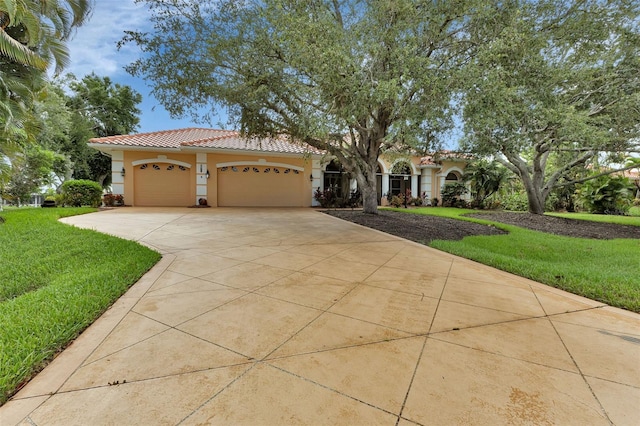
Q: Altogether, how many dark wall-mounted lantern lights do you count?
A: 3